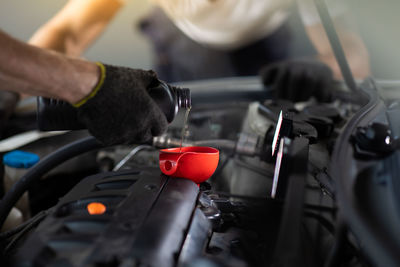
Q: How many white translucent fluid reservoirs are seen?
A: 1